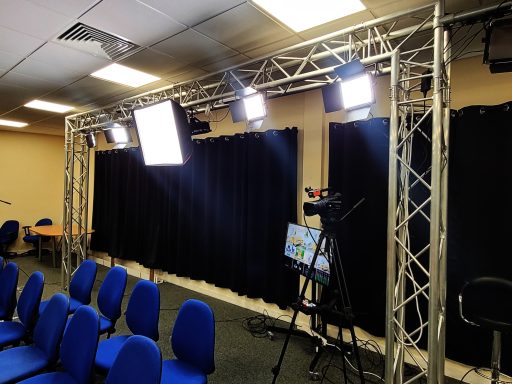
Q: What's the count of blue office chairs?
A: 12